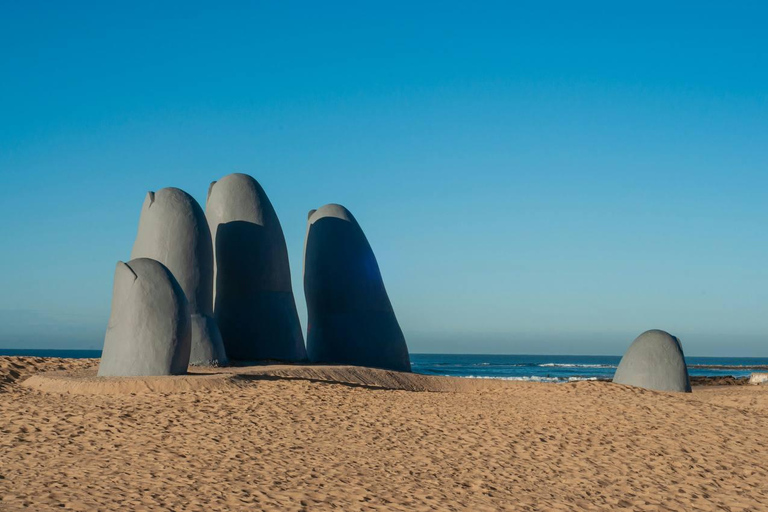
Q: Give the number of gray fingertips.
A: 5